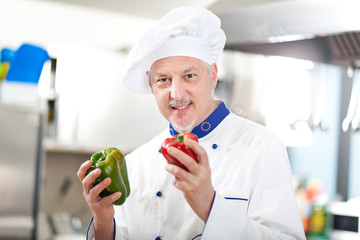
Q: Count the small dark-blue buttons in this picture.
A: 4